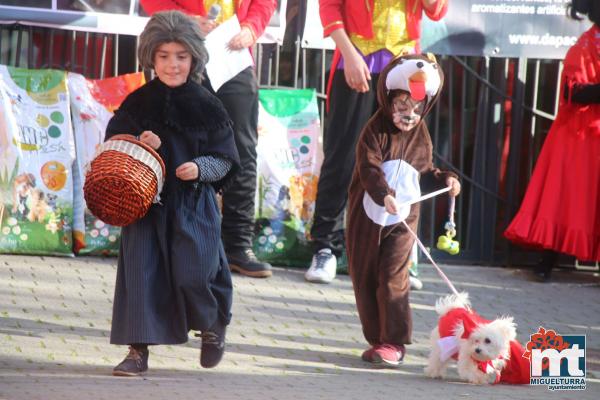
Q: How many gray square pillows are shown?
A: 0